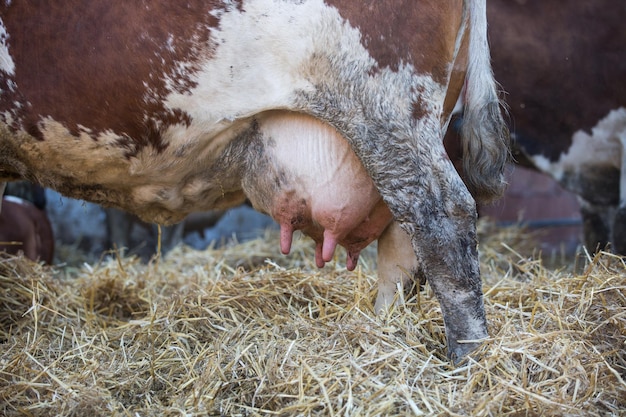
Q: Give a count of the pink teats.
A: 4